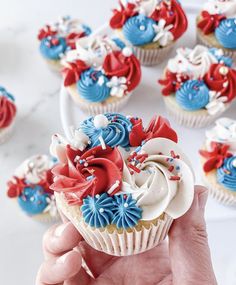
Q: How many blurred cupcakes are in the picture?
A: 8